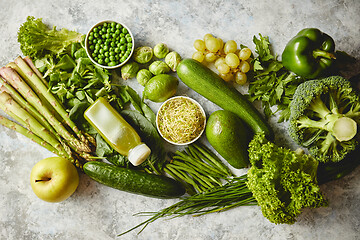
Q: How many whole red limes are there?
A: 0